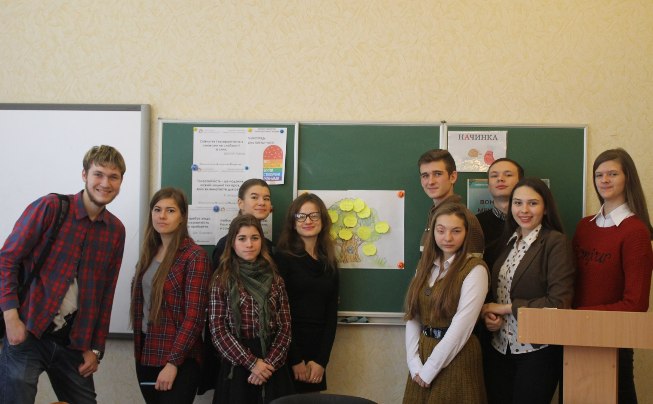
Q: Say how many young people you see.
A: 10